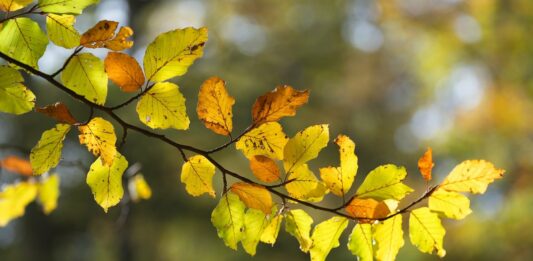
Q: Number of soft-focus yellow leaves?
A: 3